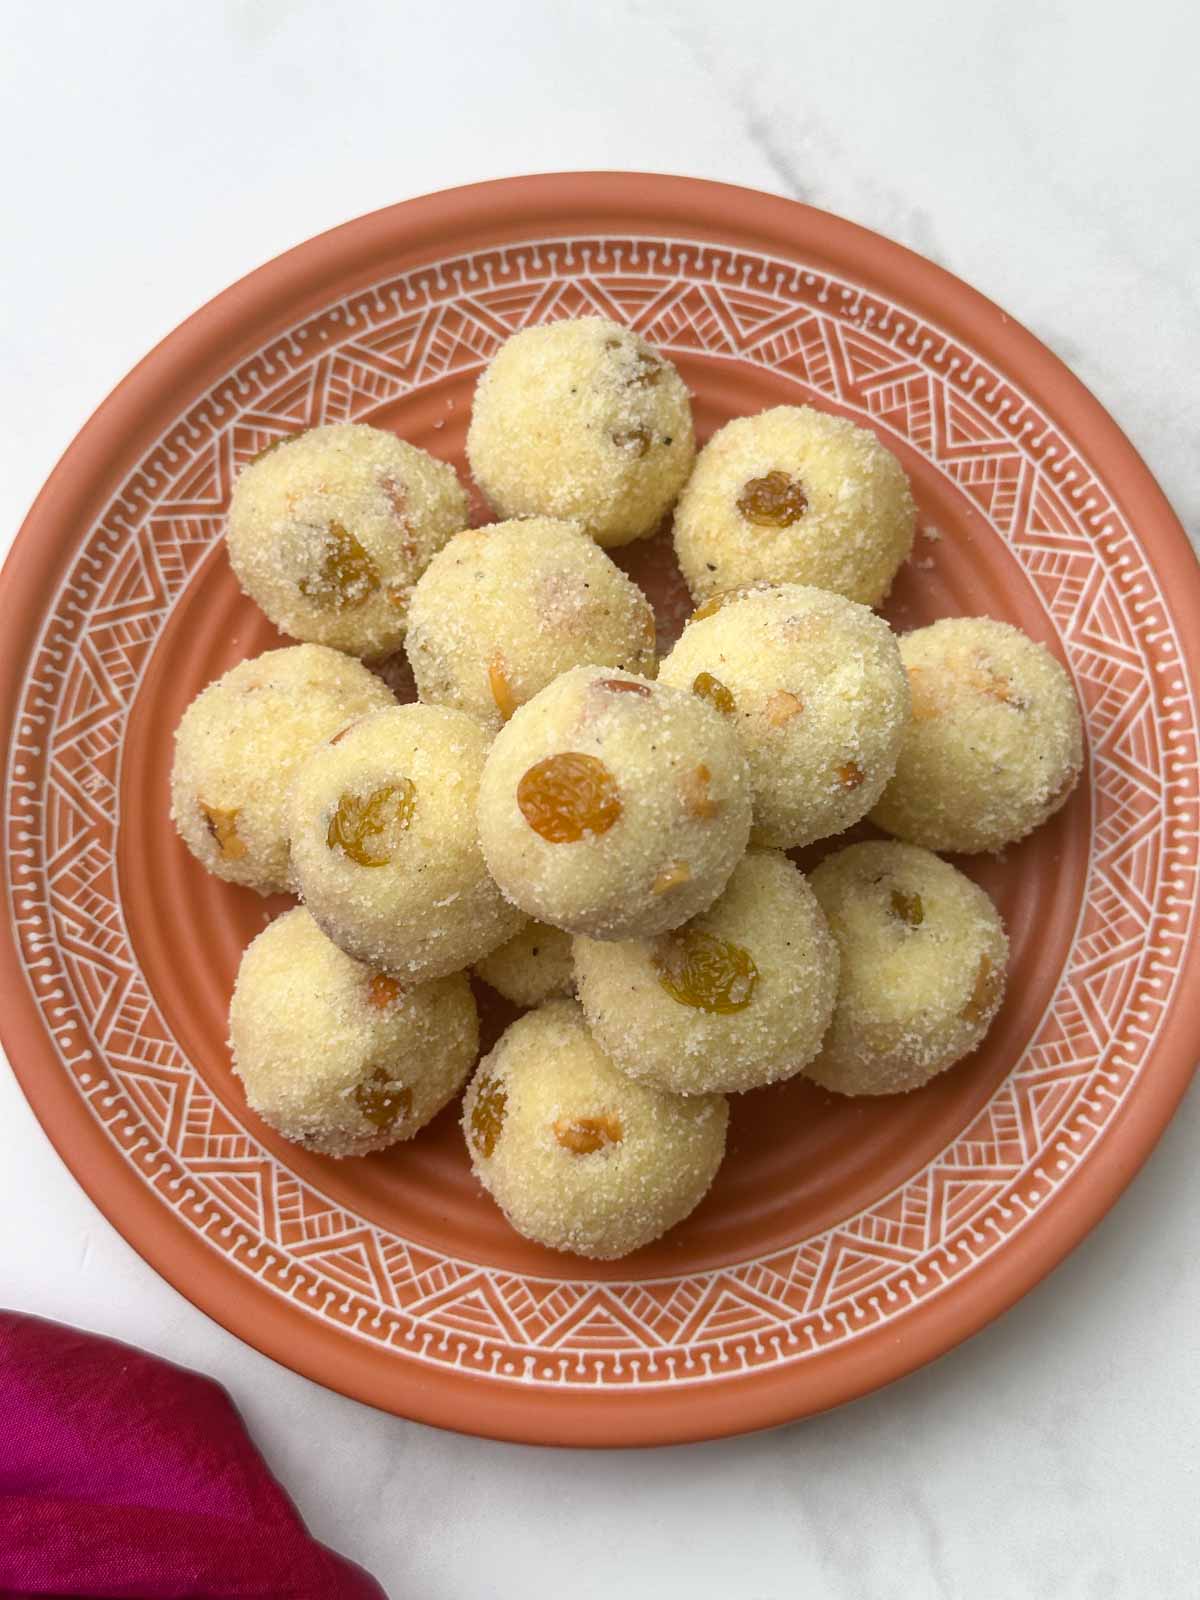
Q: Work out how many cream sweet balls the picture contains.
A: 14